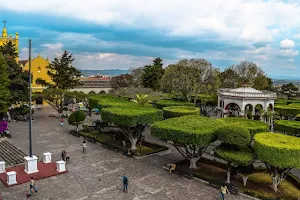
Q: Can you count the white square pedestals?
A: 5